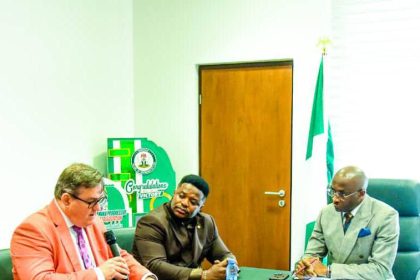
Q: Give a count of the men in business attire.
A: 3